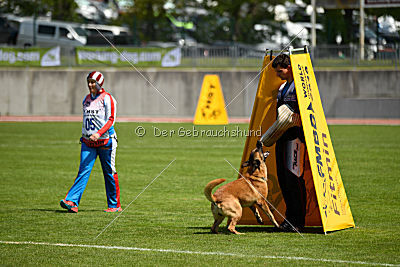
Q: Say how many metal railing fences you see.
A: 1